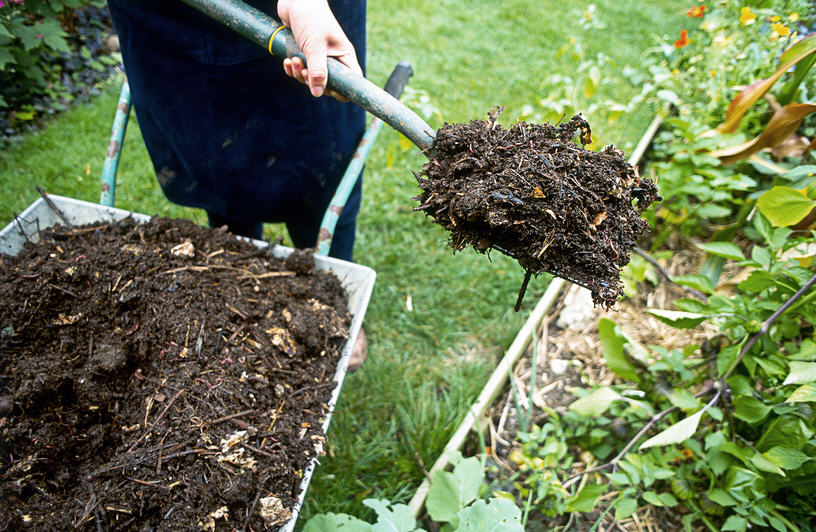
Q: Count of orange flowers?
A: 2